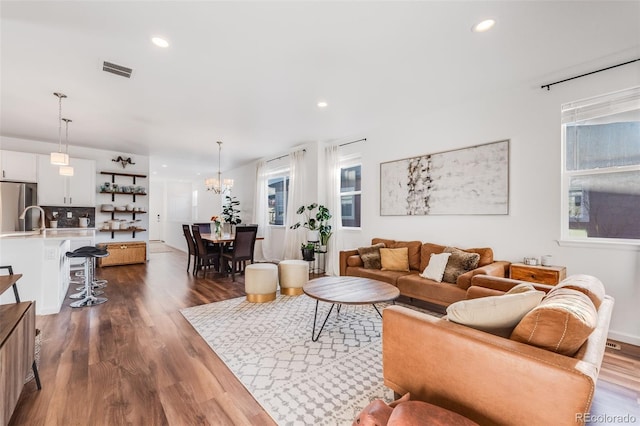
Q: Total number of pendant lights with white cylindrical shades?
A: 2